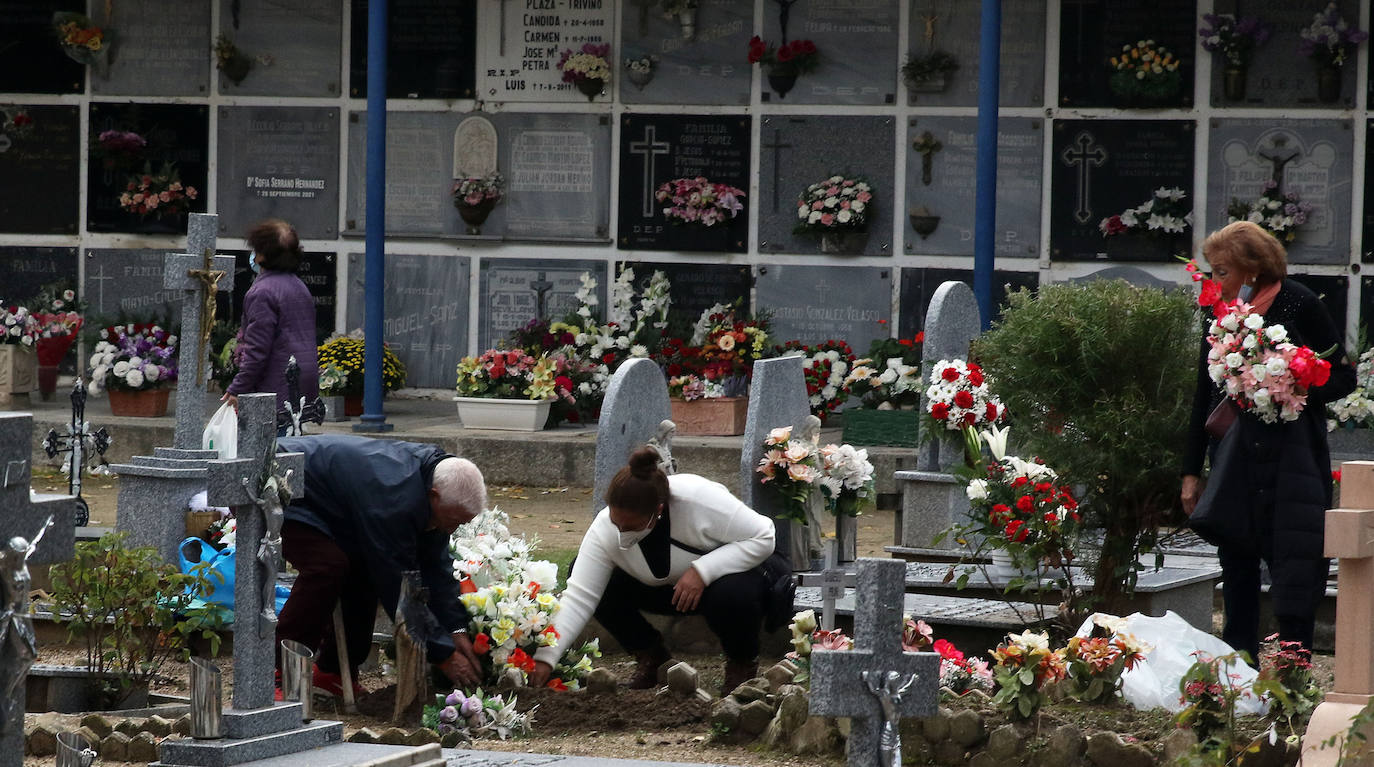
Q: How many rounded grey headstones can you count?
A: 2